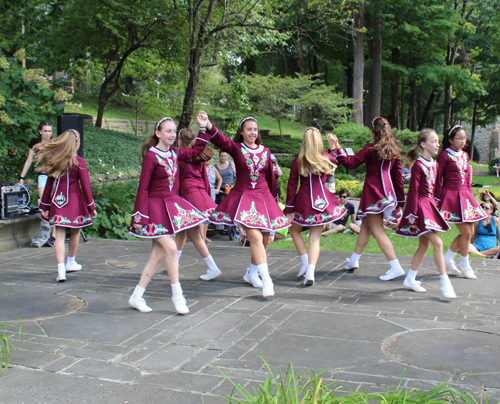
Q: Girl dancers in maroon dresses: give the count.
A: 8